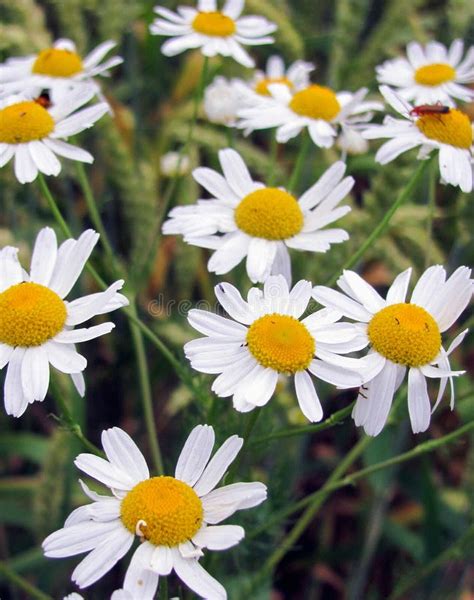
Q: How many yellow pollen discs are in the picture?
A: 12